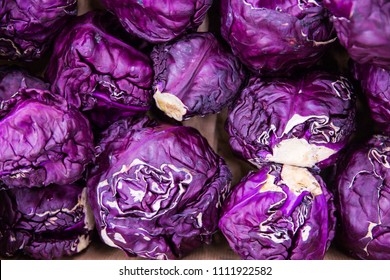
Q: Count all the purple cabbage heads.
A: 14